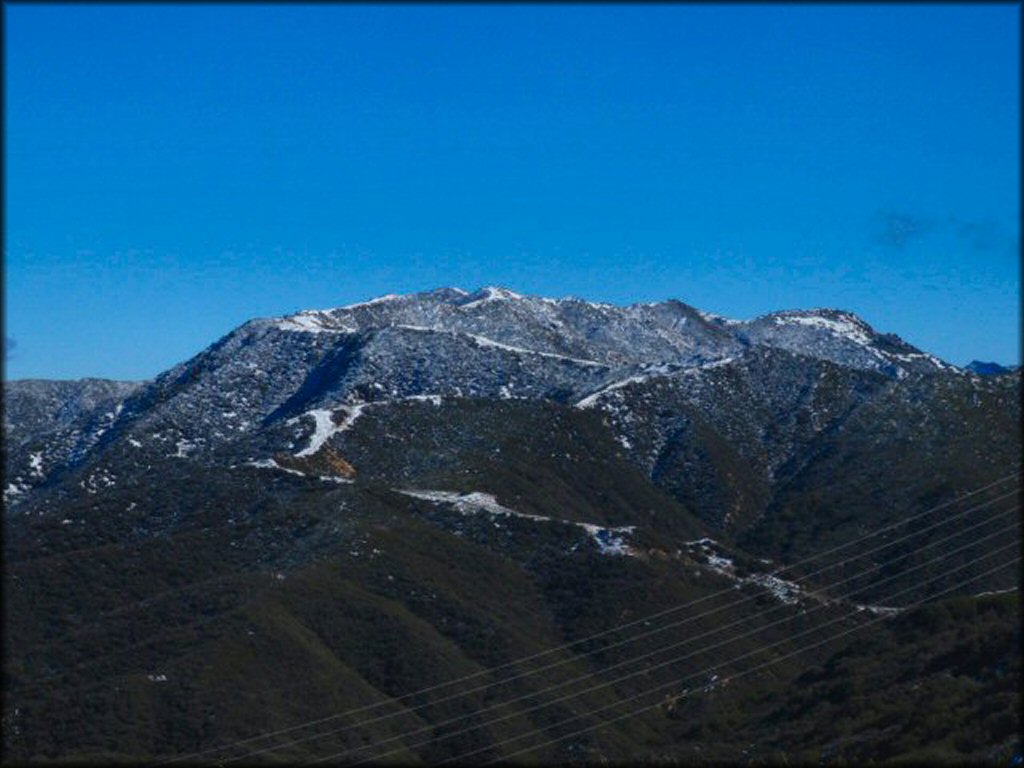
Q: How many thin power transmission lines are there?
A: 6